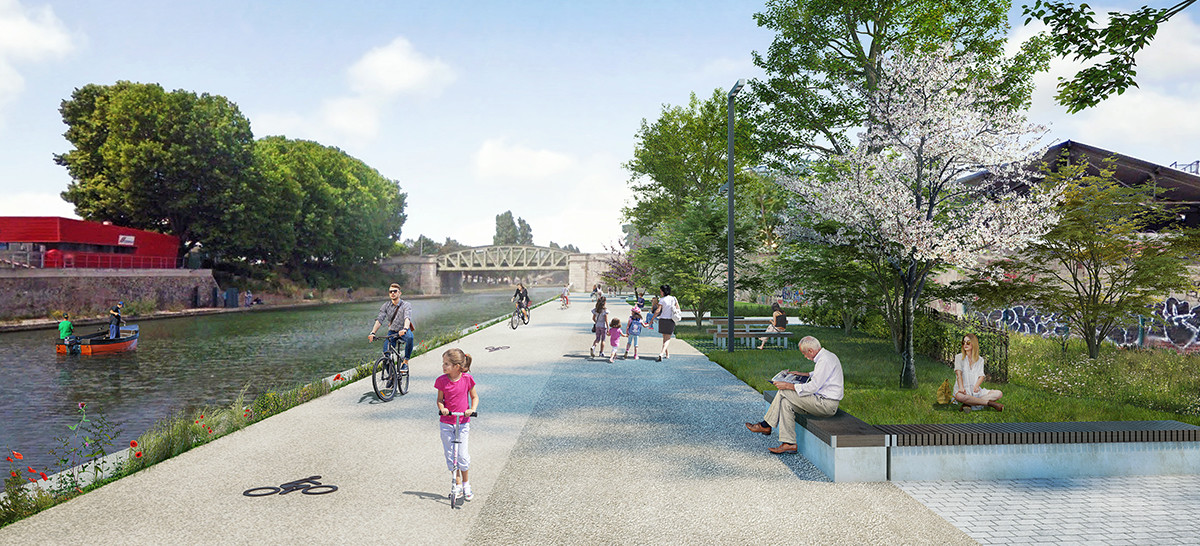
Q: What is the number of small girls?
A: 4